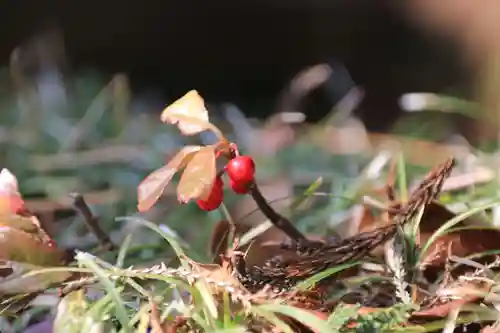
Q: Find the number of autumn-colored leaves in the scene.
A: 3